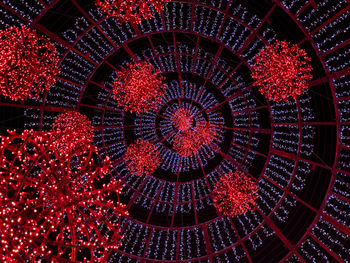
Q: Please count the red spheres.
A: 11